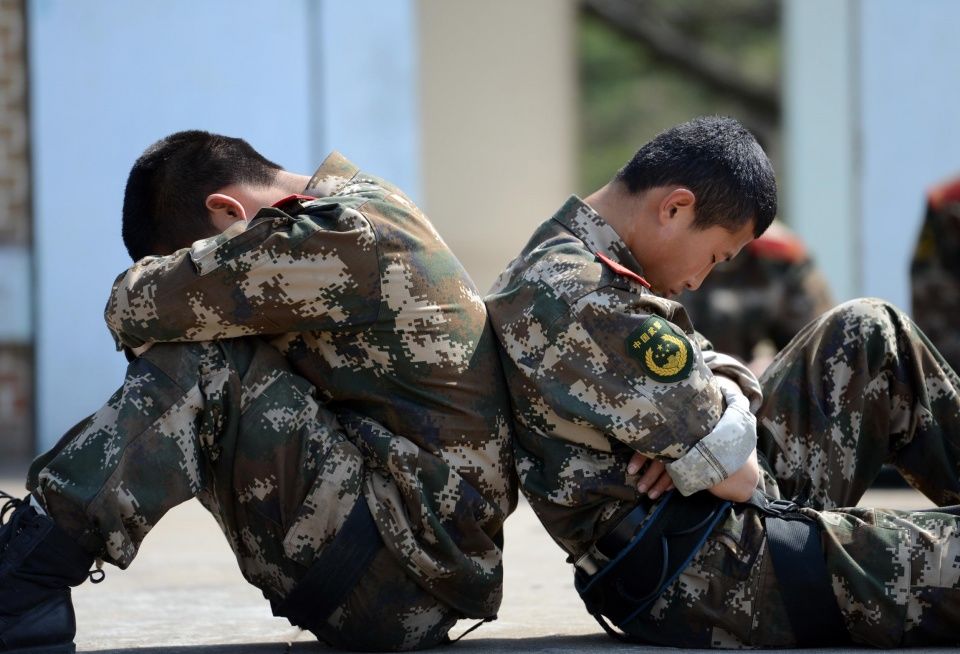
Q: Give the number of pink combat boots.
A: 0